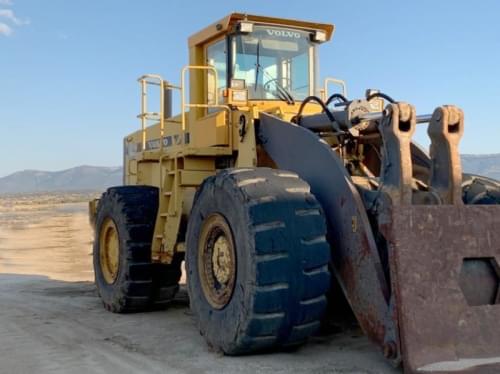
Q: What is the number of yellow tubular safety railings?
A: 3